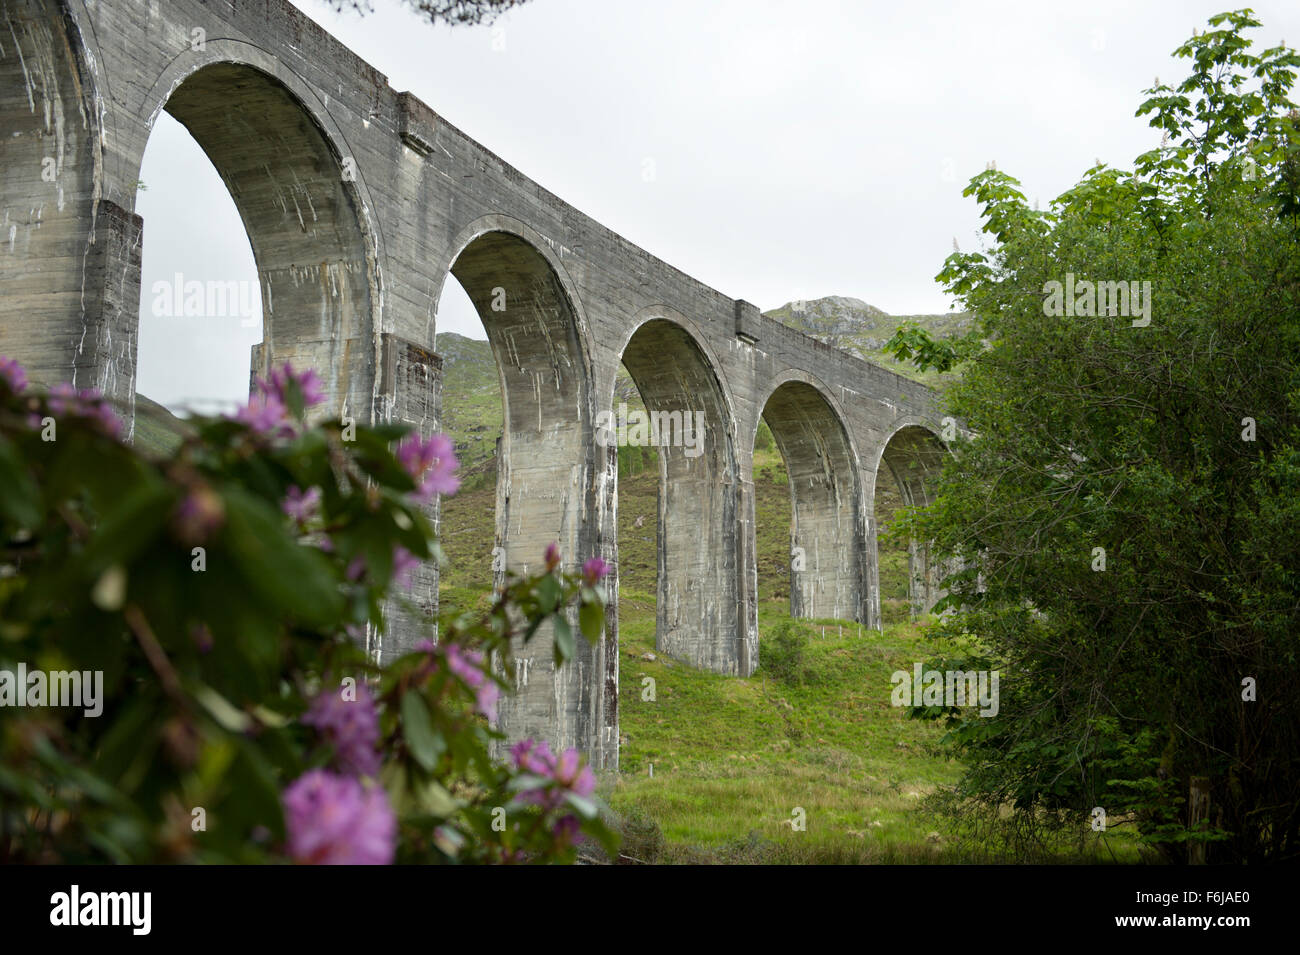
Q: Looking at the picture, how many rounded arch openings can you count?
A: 6